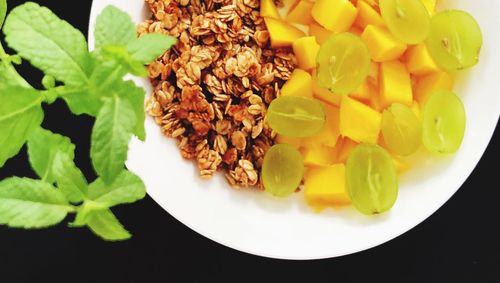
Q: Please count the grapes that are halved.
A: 8